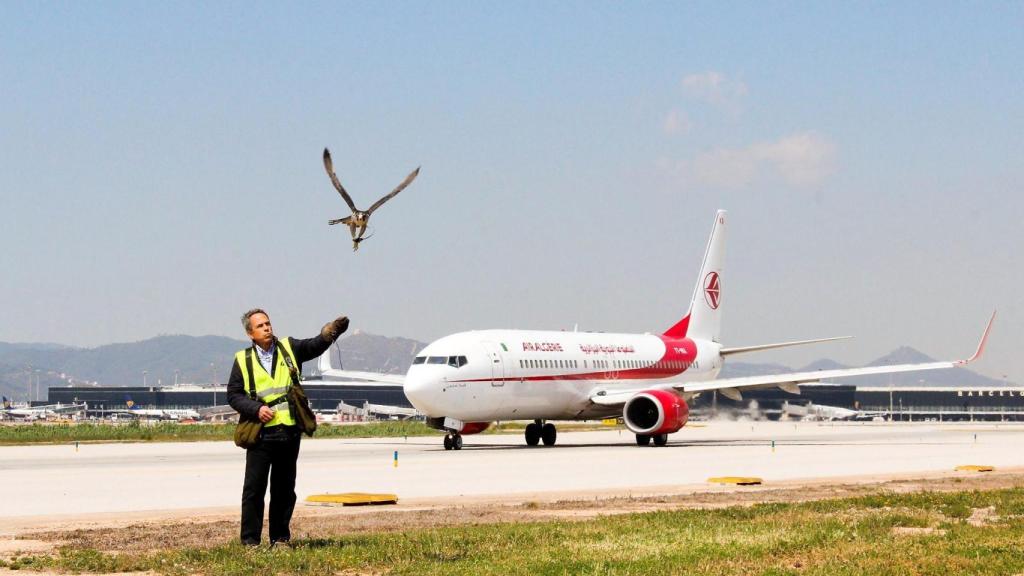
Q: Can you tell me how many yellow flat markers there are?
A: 3